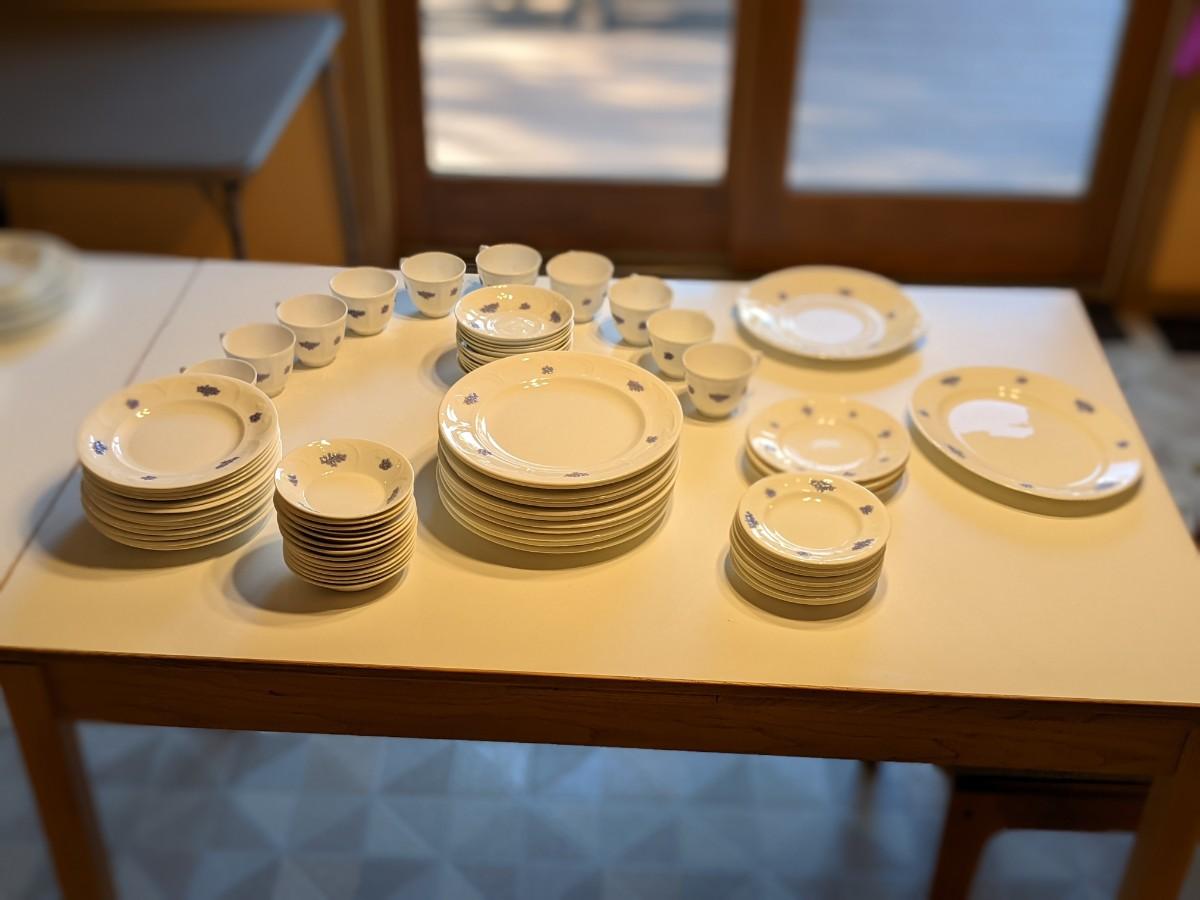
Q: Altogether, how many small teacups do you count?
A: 10